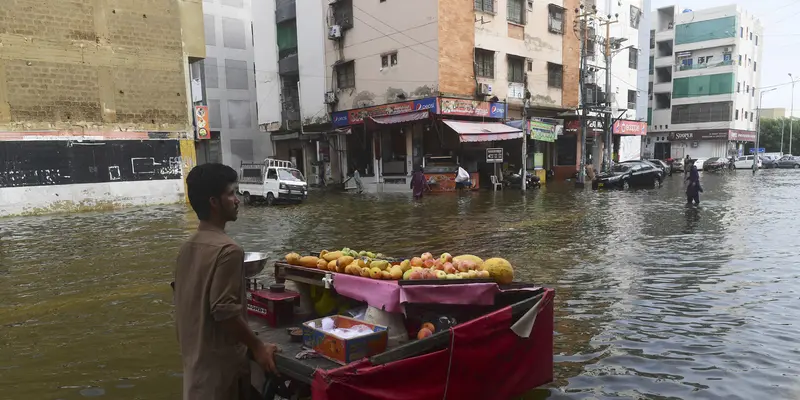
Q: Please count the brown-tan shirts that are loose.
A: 1